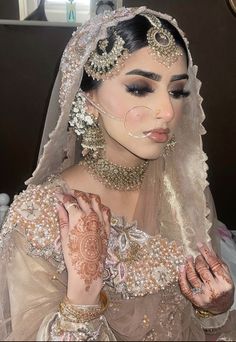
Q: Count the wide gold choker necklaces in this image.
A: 1